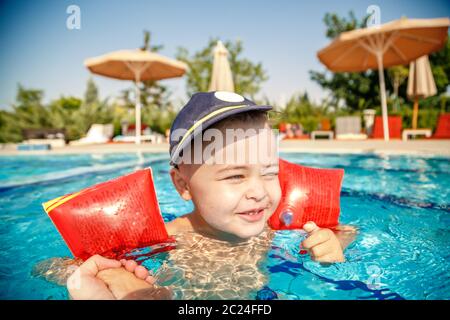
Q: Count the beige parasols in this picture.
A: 4